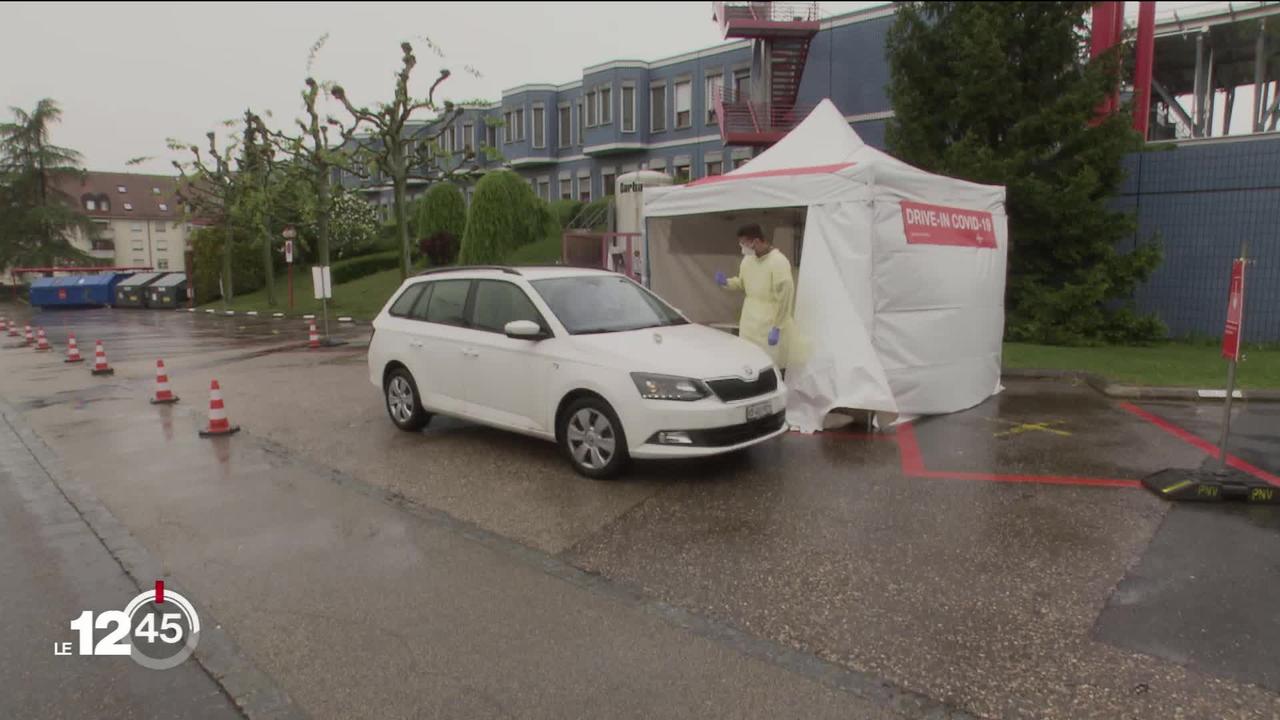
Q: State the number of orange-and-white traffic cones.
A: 9